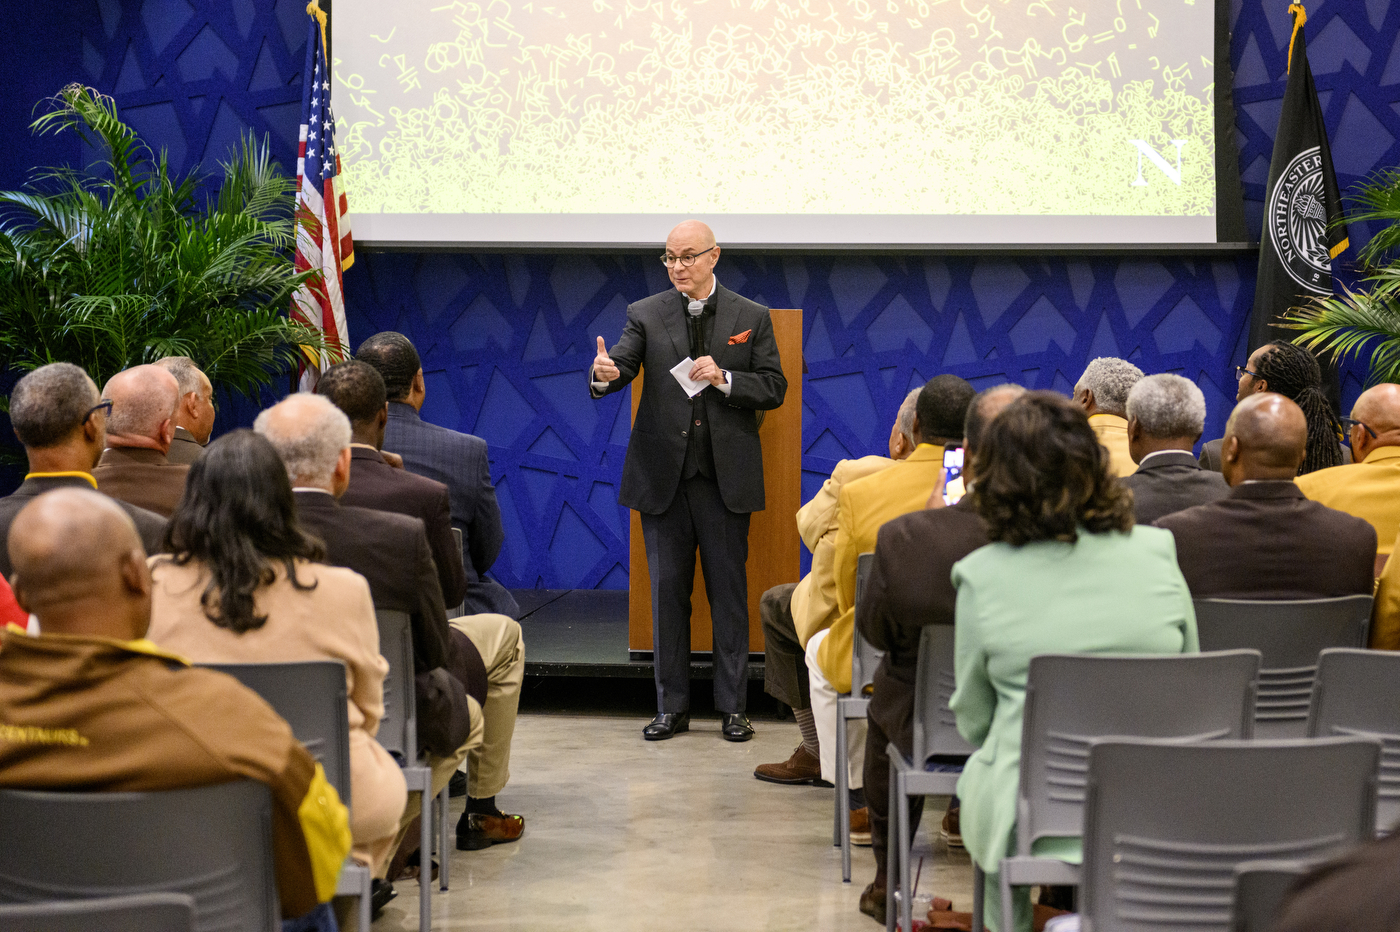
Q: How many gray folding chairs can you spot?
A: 12